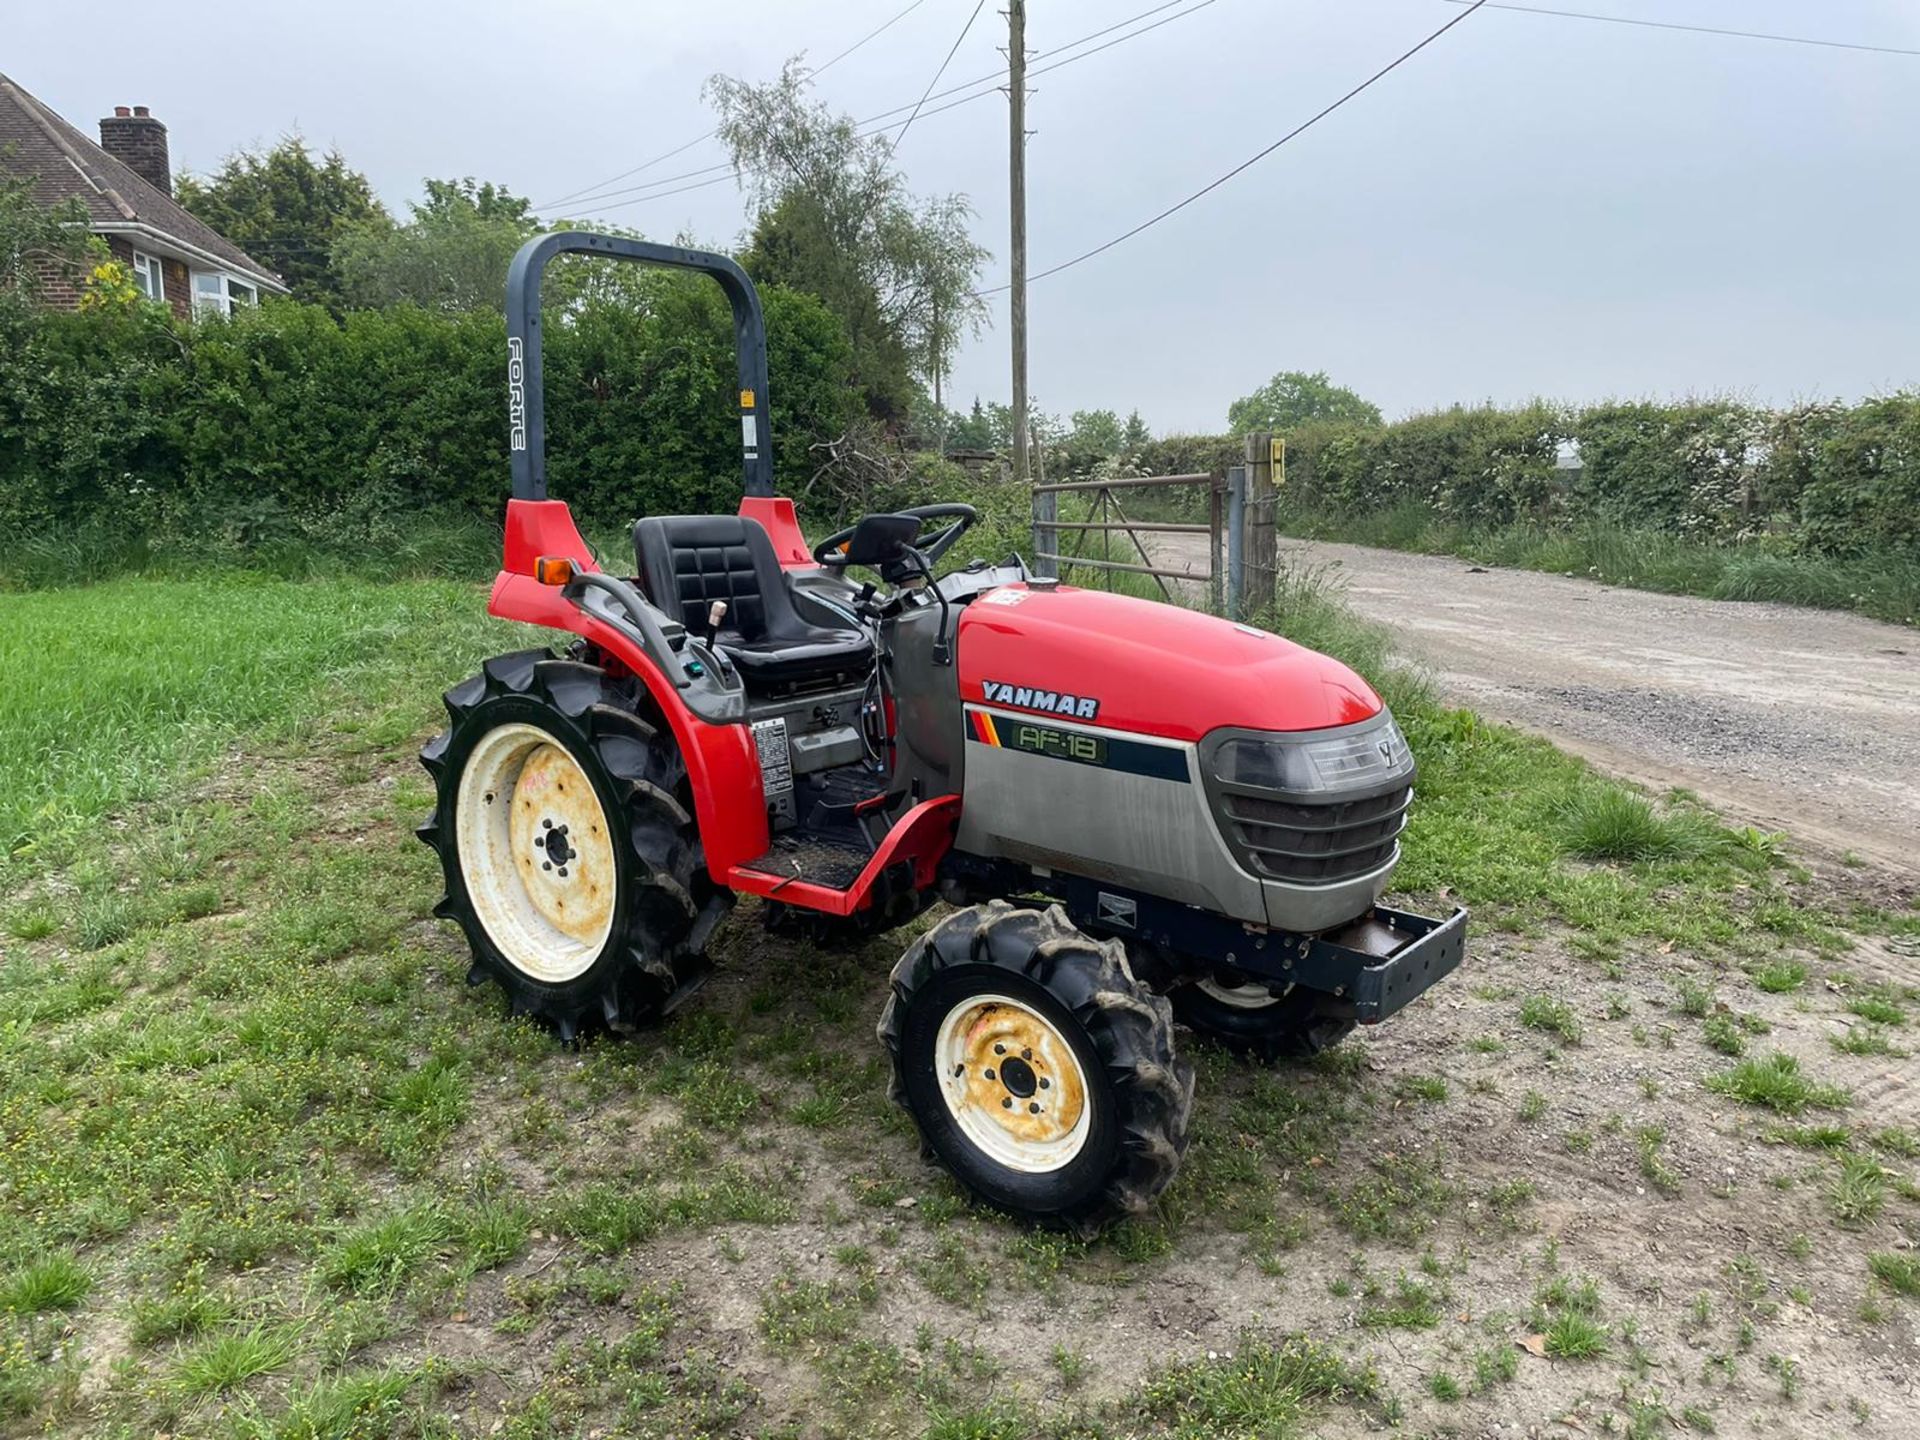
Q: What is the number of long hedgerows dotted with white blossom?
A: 1